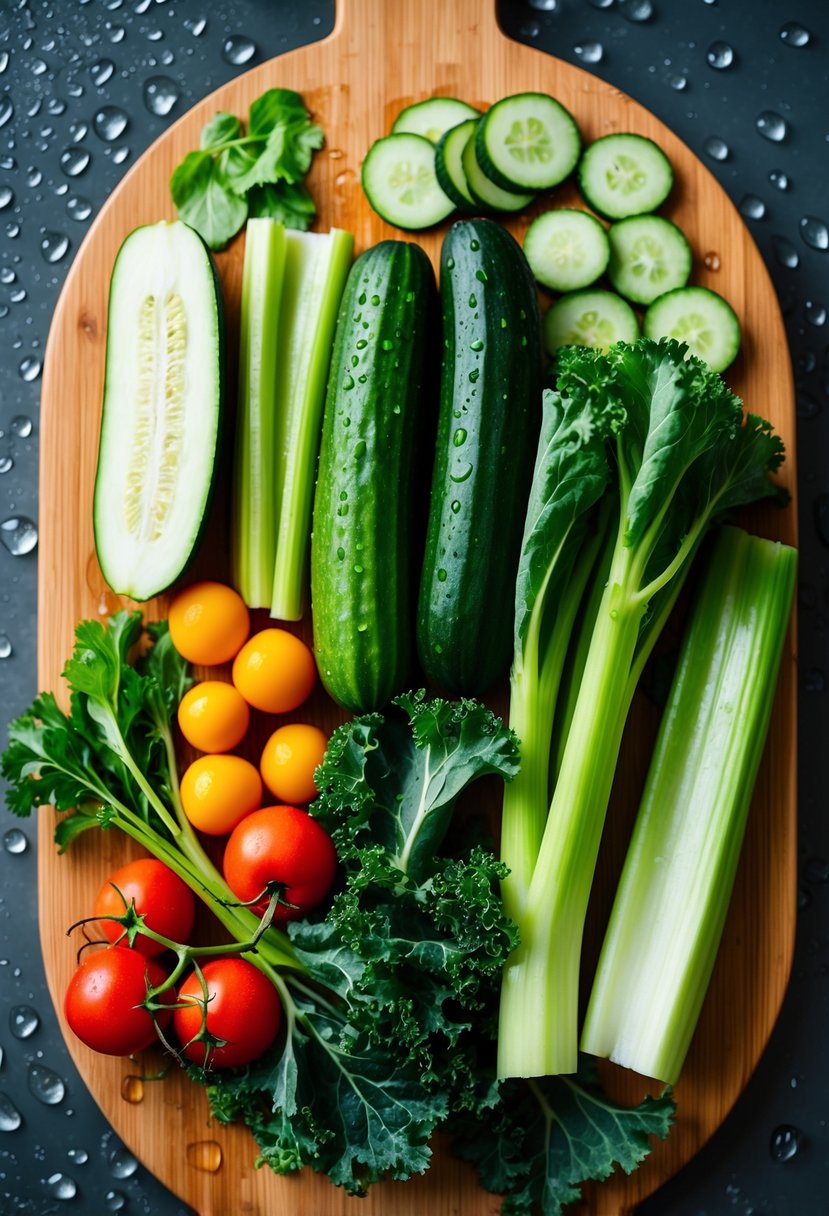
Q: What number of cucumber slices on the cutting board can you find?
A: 10